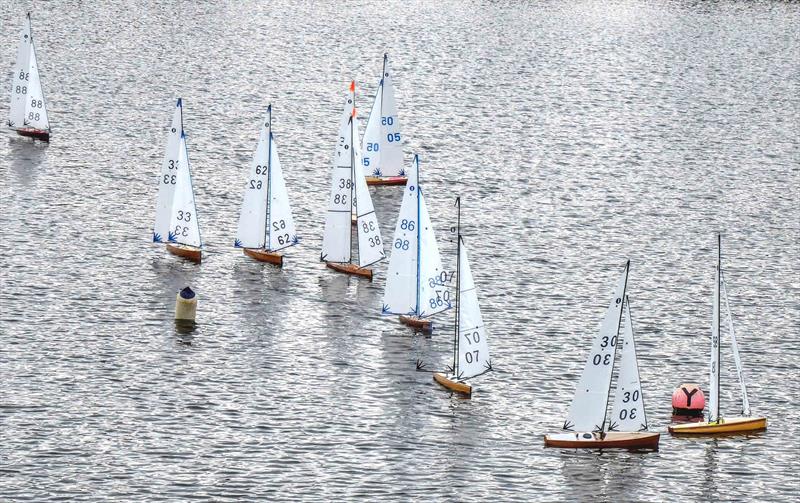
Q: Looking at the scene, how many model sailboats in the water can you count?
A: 10